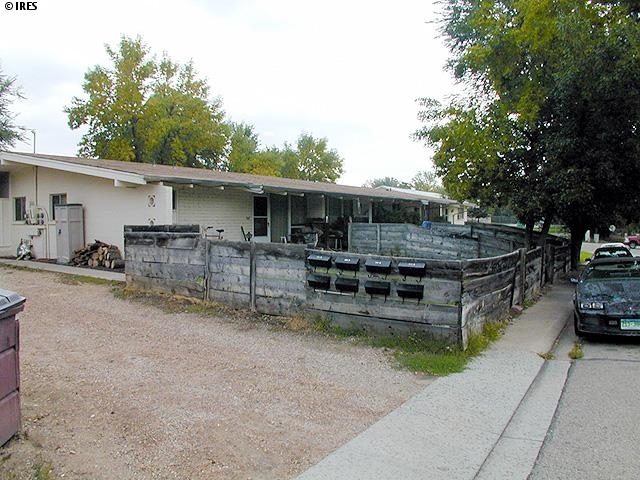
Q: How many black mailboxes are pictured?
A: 8